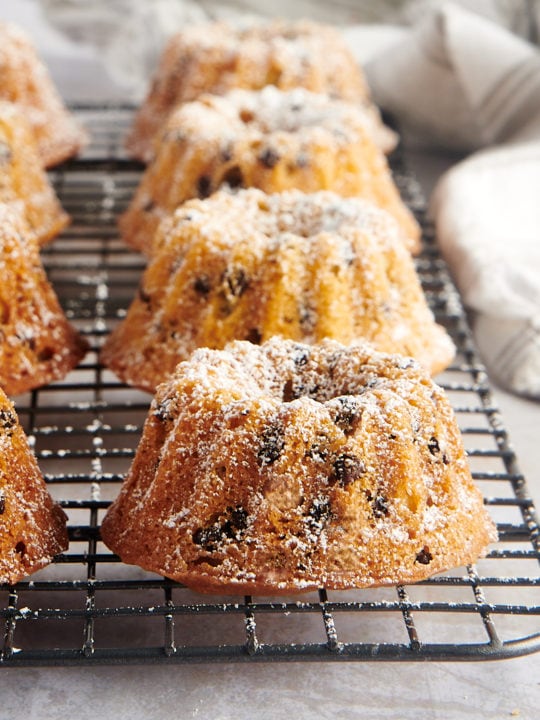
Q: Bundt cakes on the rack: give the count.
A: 8